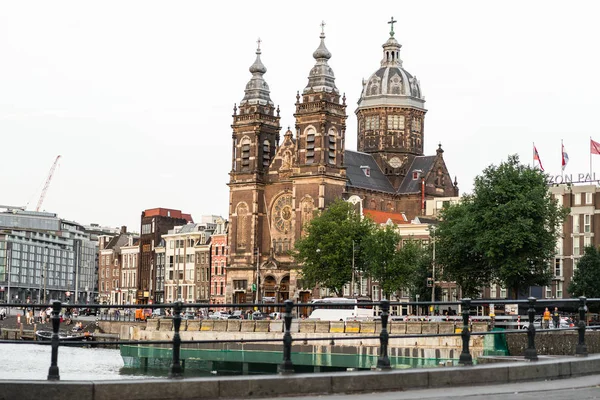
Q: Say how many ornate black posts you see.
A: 7